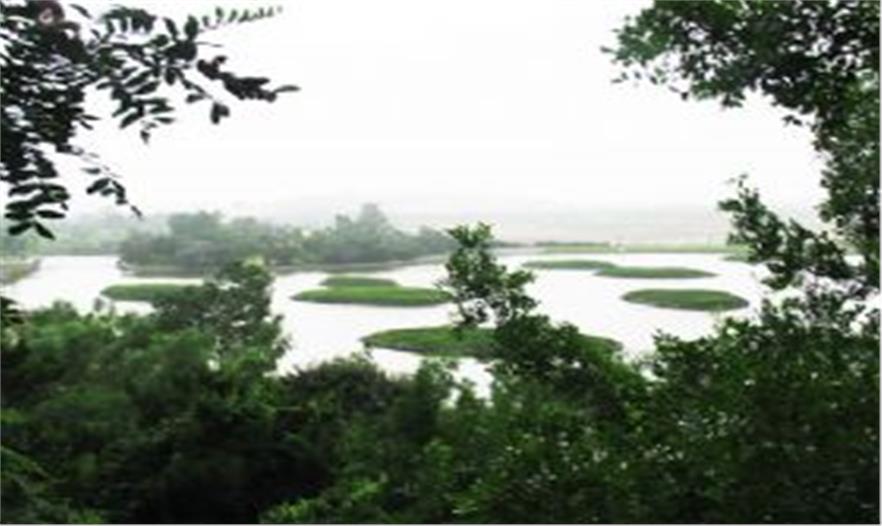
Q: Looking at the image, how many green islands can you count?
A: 7